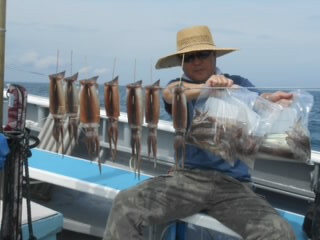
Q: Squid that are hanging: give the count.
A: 7